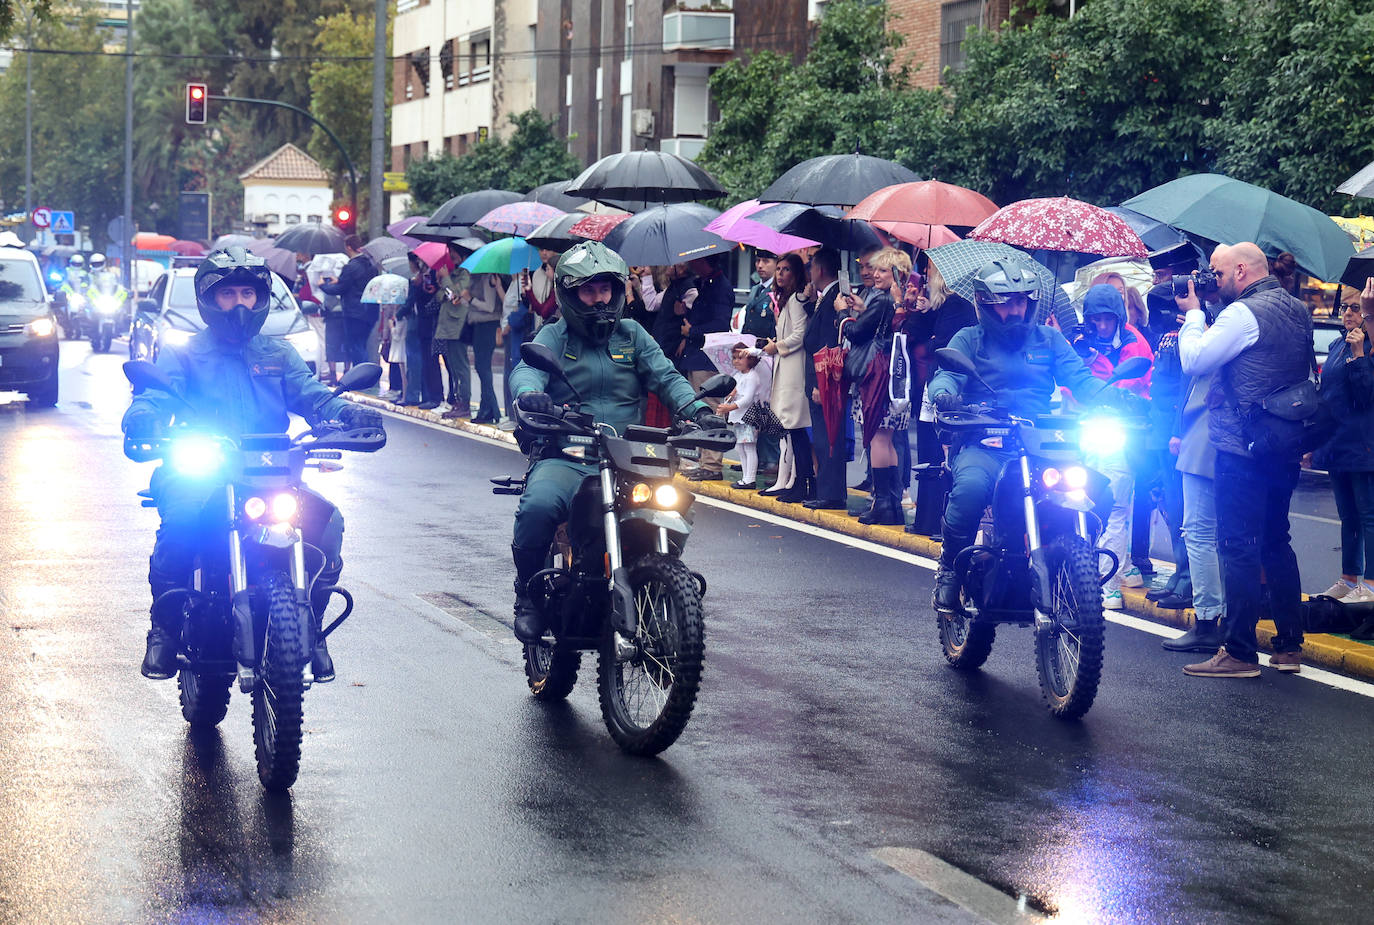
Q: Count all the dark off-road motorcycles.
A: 3